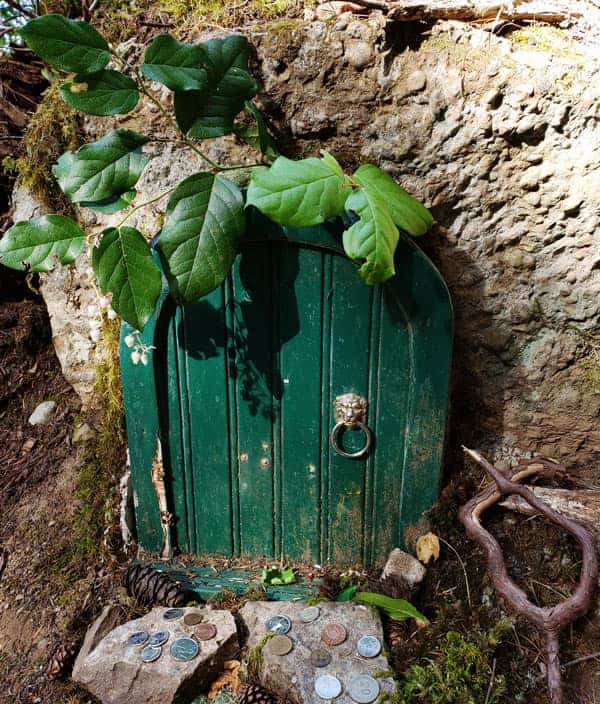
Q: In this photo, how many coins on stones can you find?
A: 15